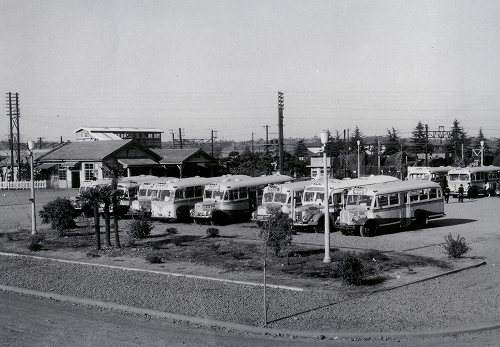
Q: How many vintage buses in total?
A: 10